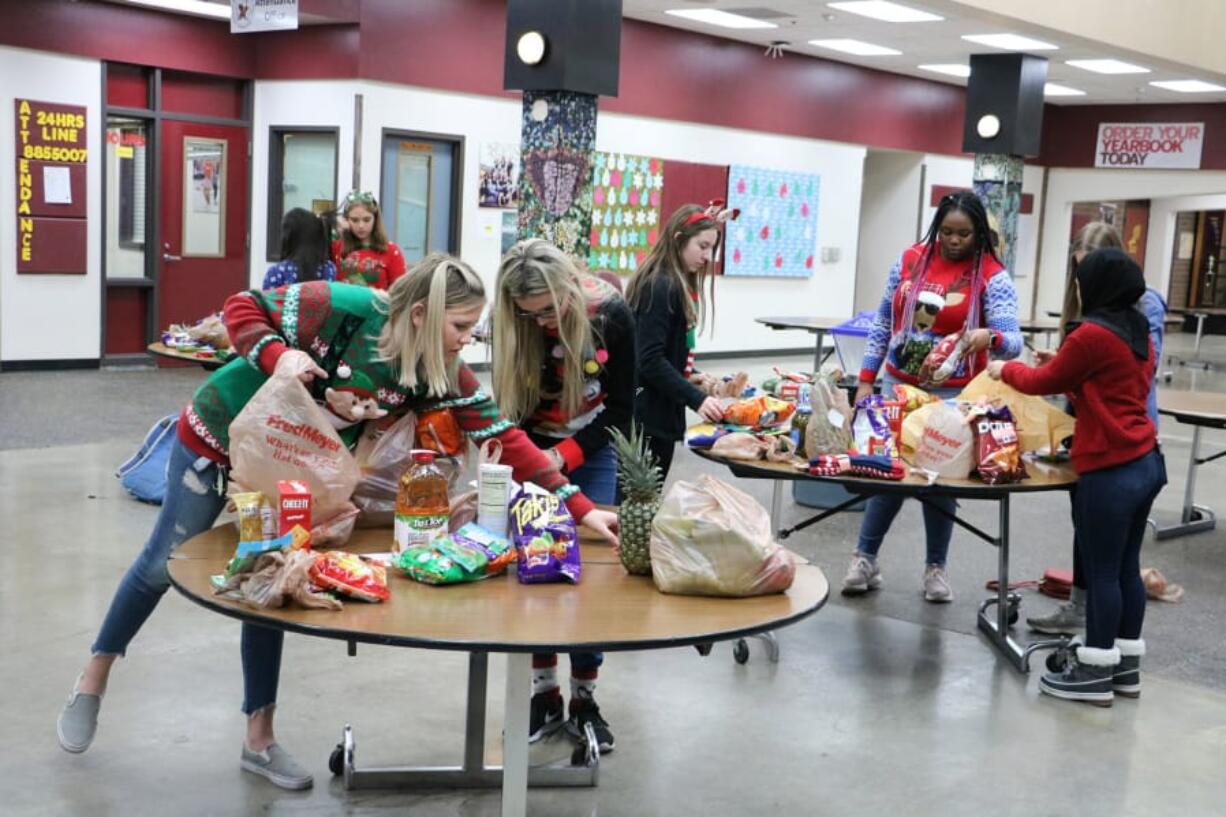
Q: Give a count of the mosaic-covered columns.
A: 2